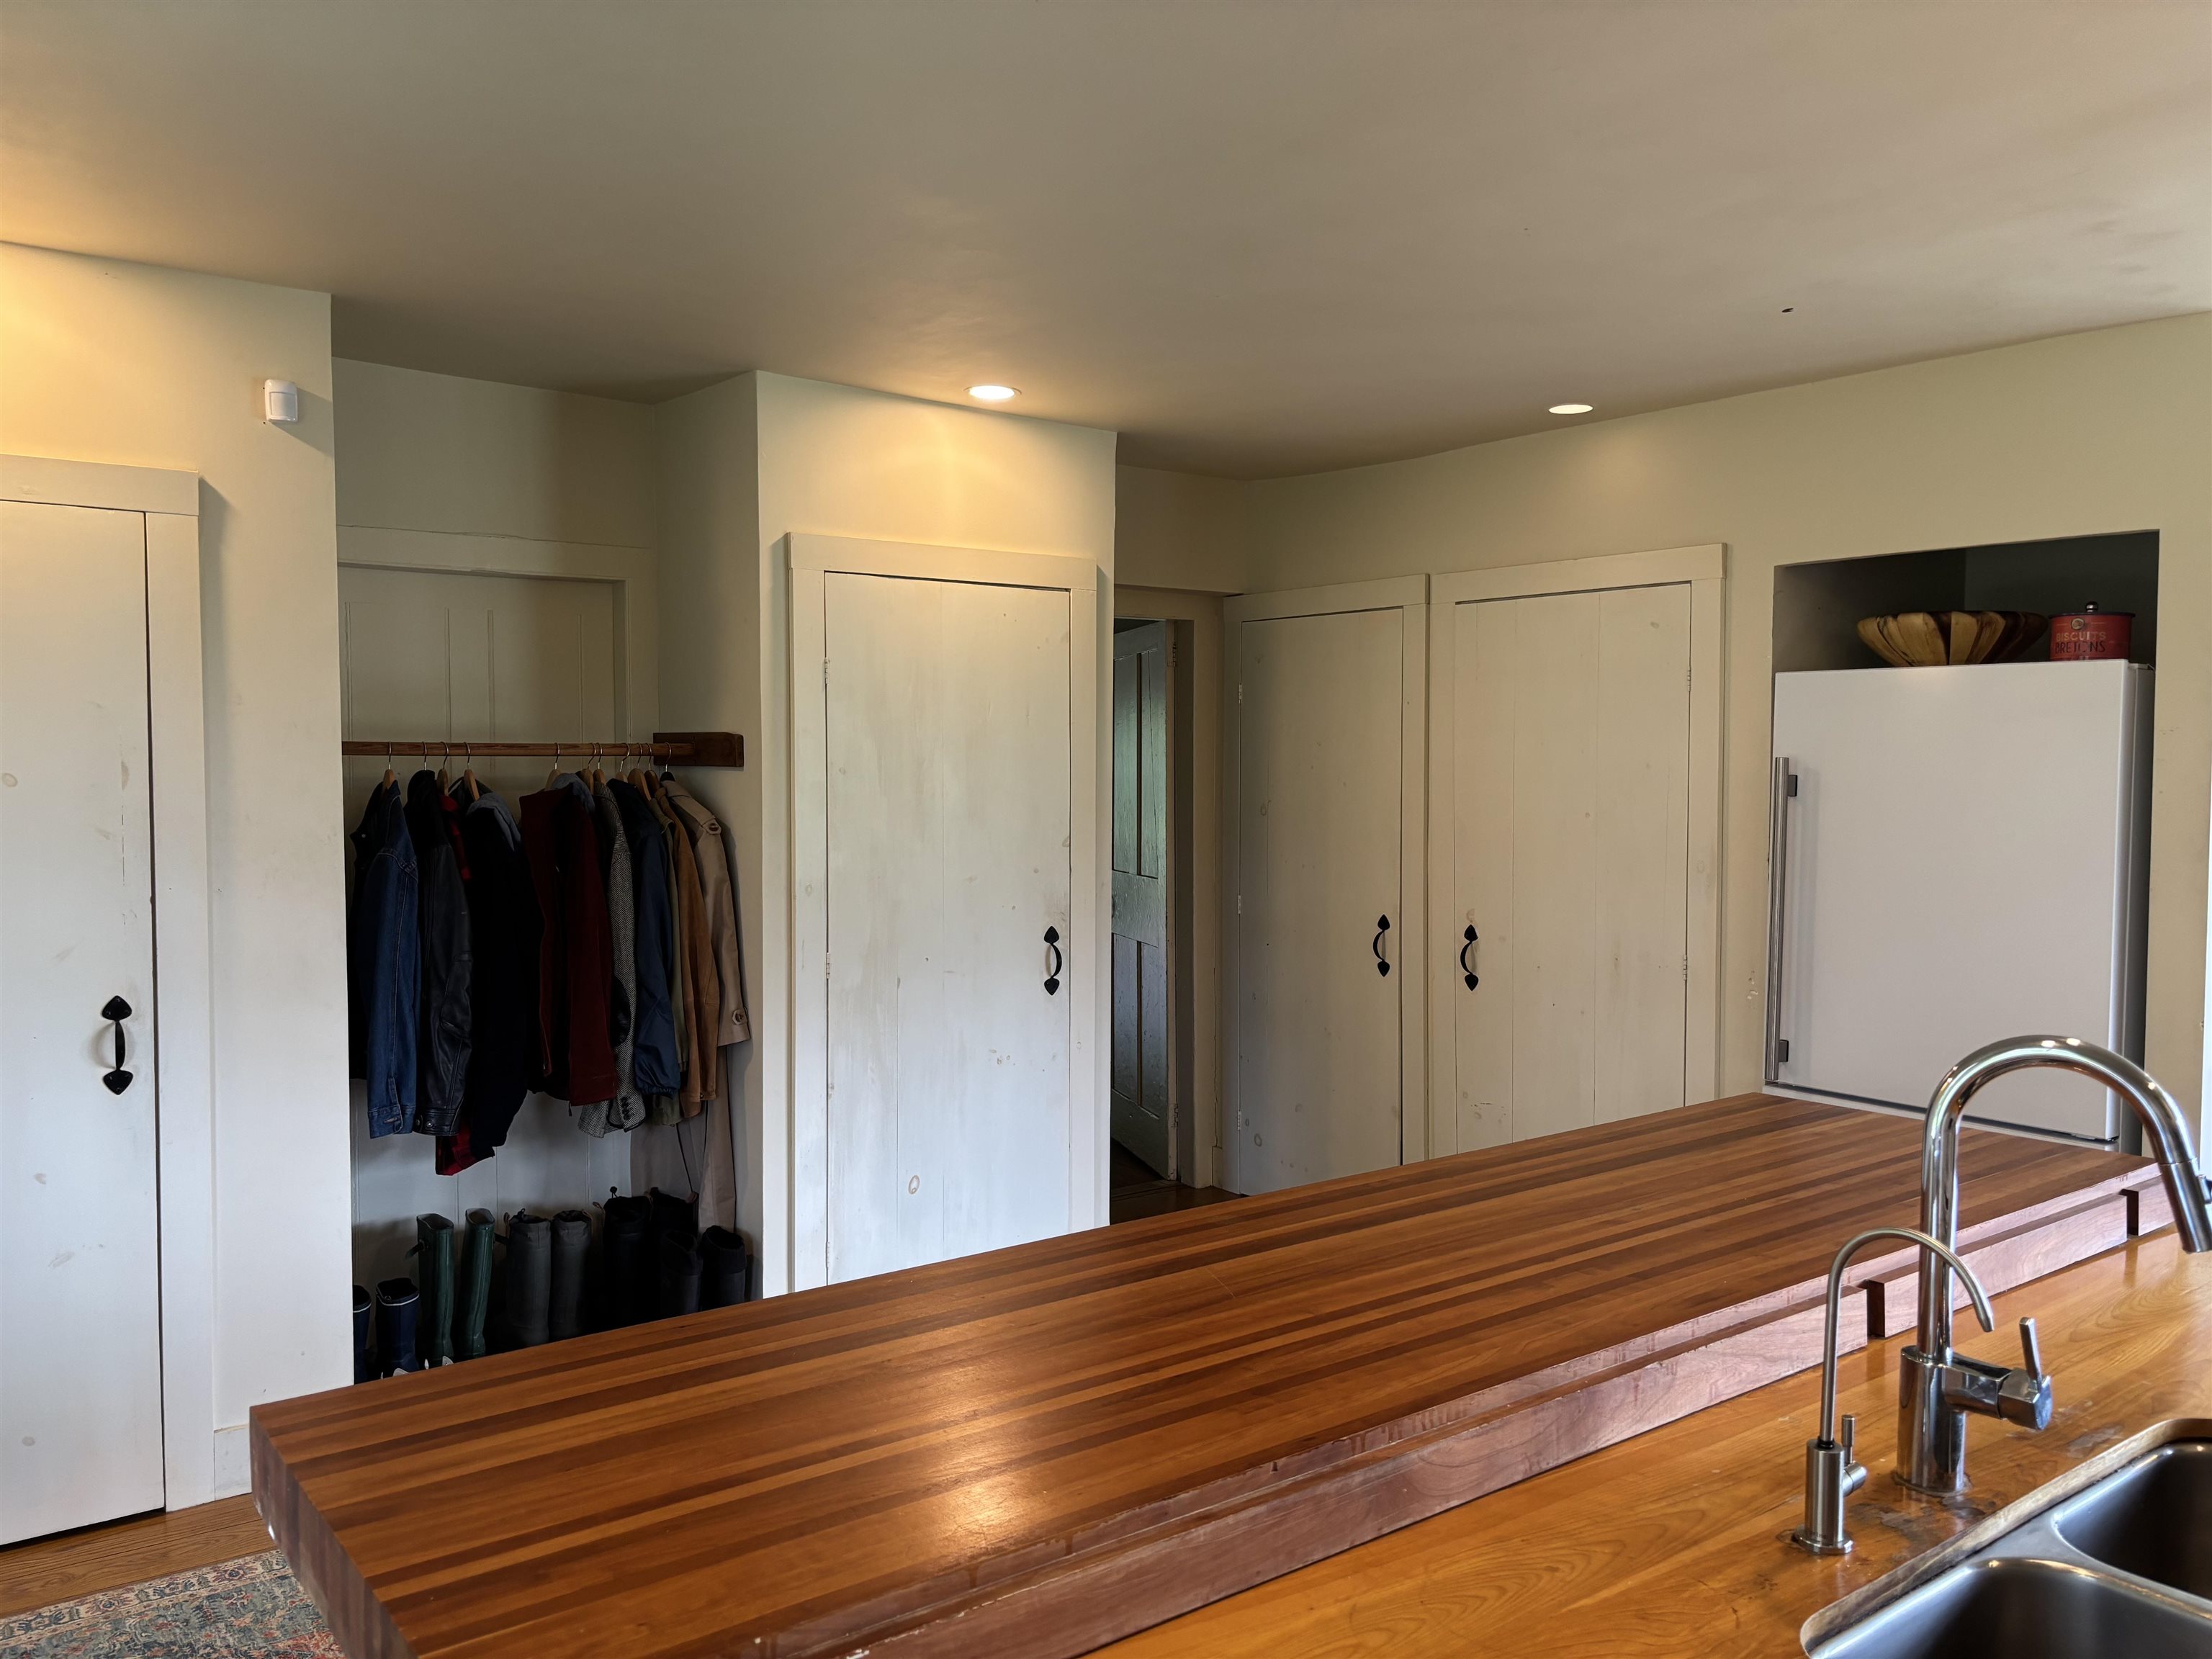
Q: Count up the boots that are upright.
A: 10